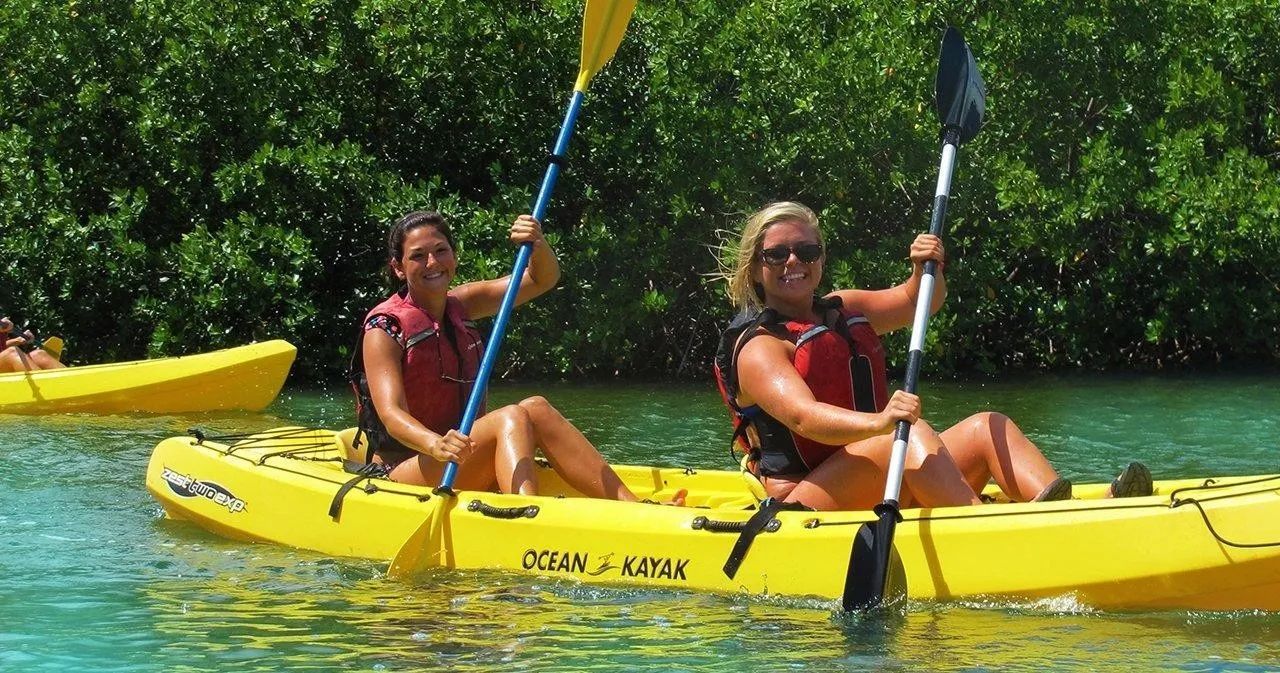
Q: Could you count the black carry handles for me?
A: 2